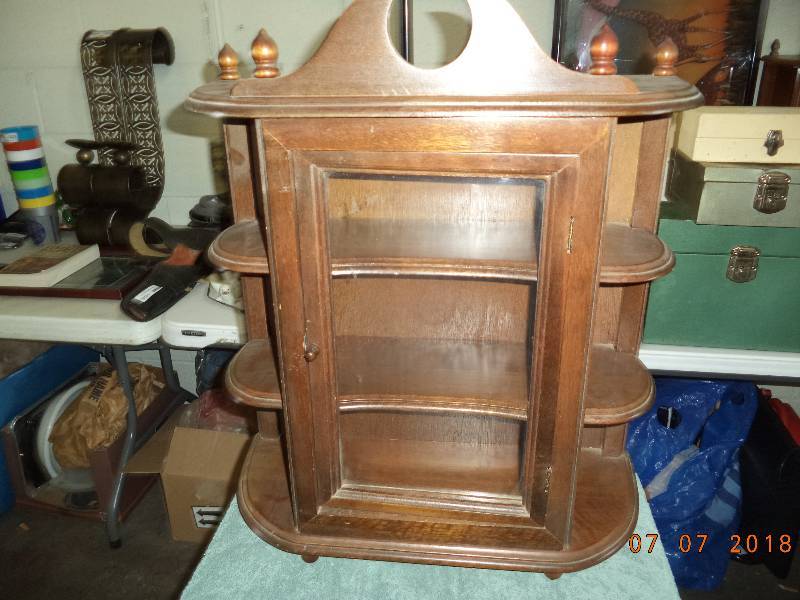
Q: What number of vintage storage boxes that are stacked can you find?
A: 3